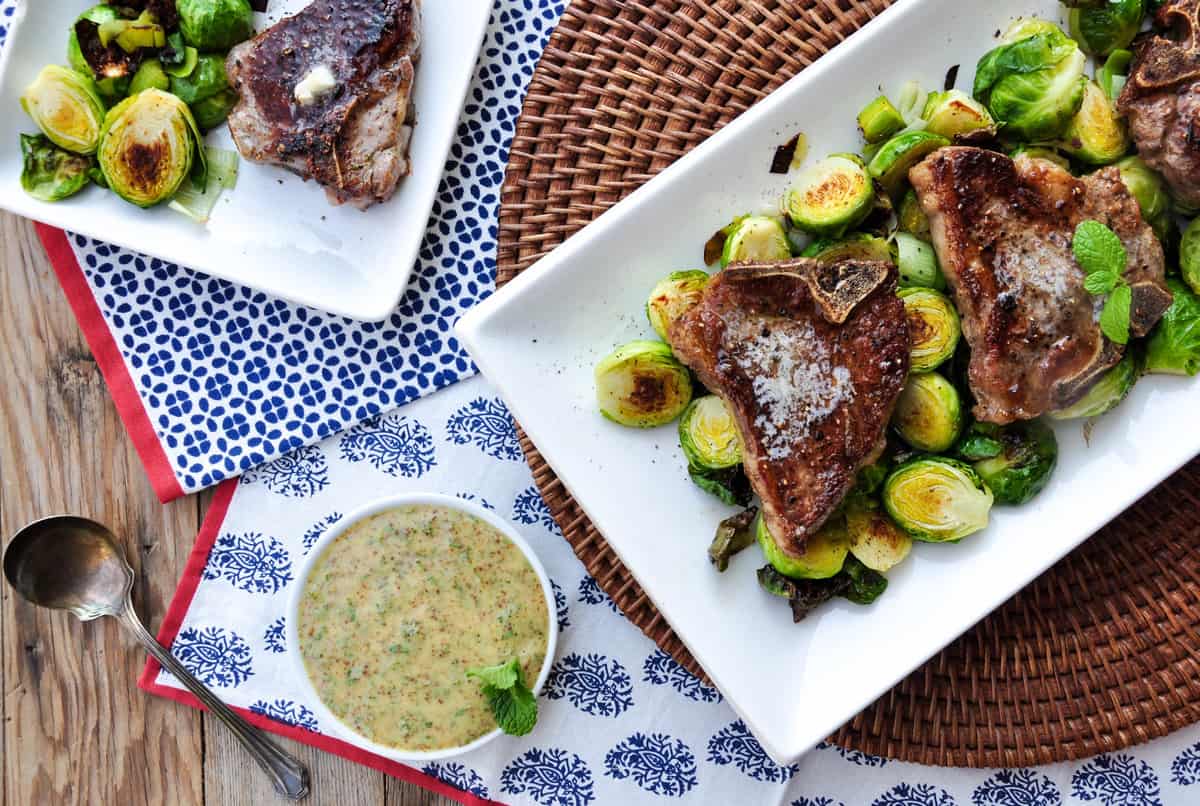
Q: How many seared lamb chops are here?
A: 4